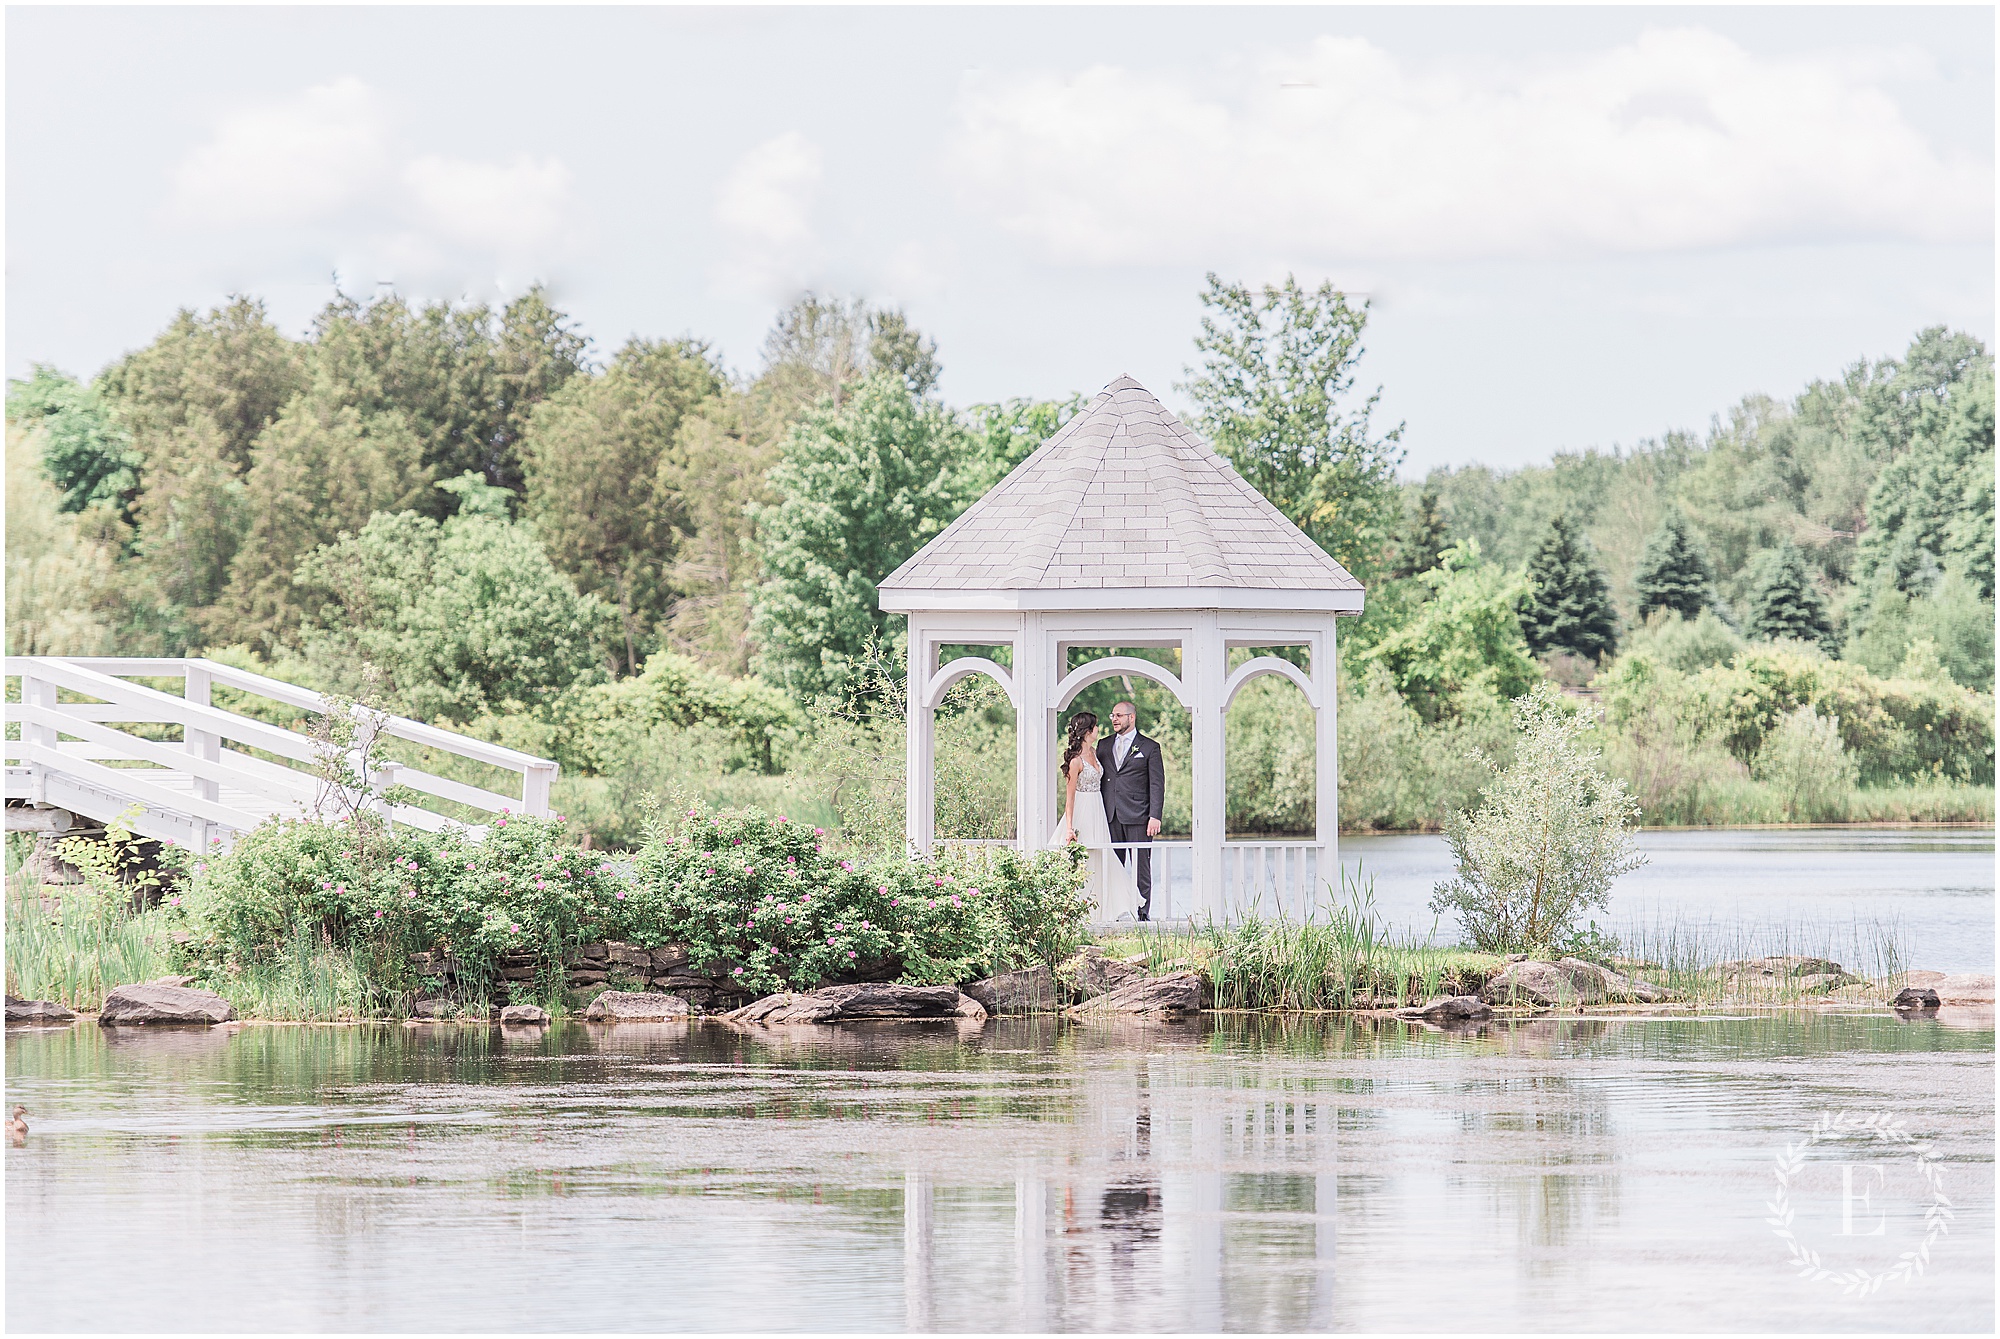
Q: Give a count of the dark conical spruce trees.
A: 3